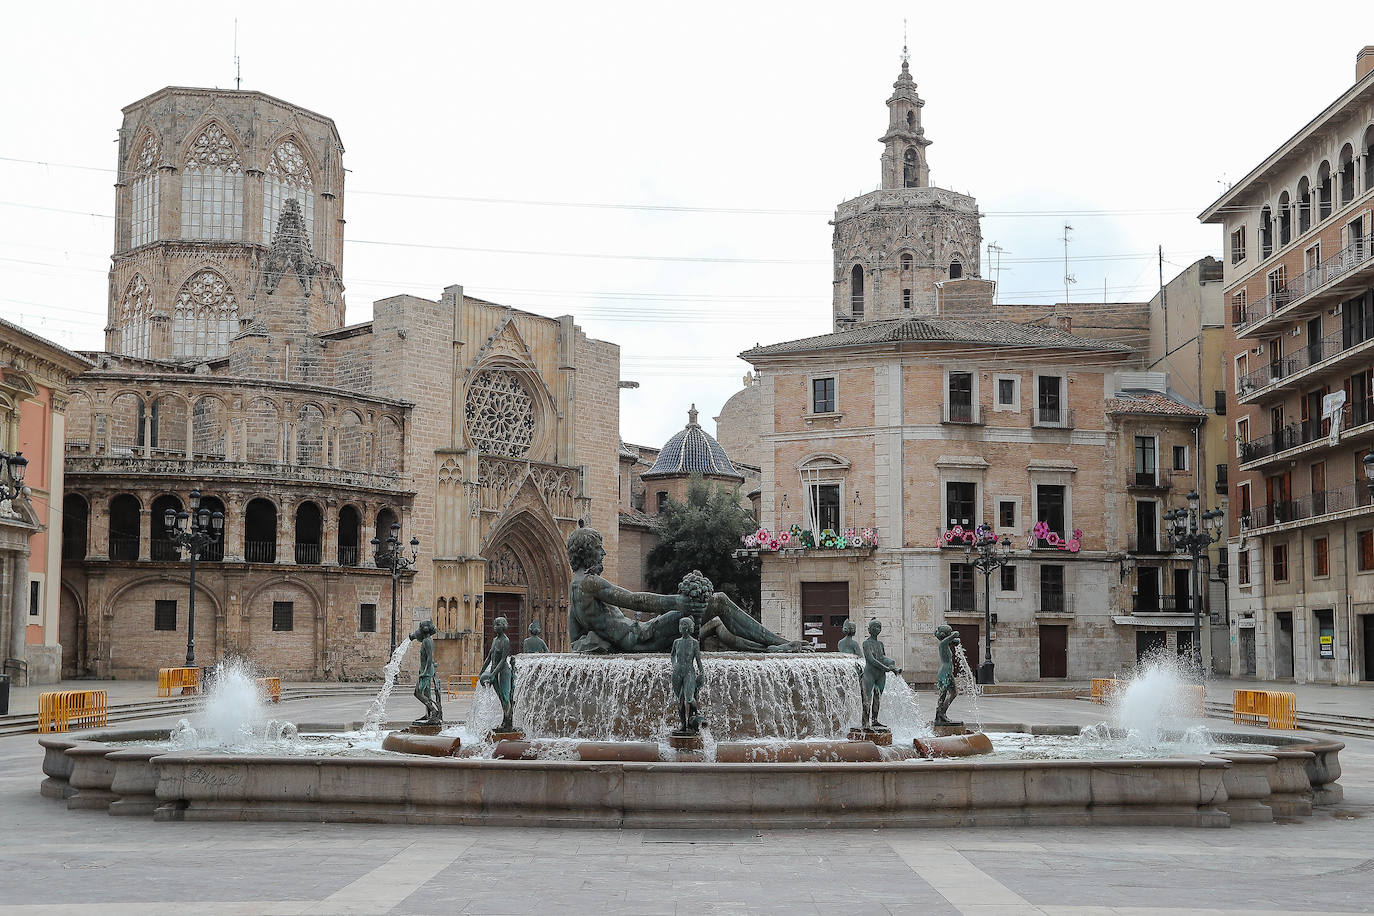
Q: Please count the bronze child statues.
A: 7